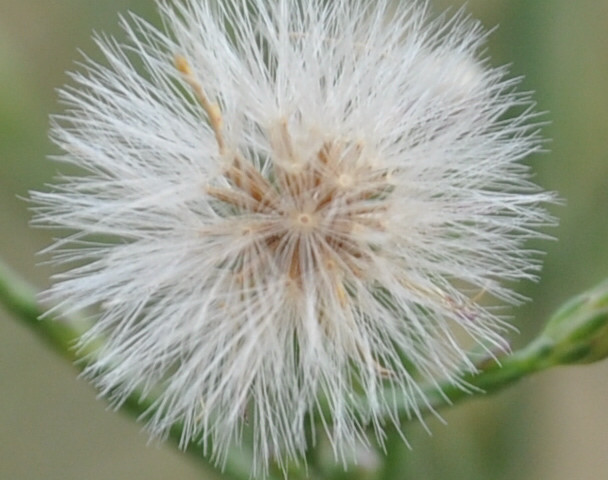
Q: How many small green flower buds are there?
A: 1